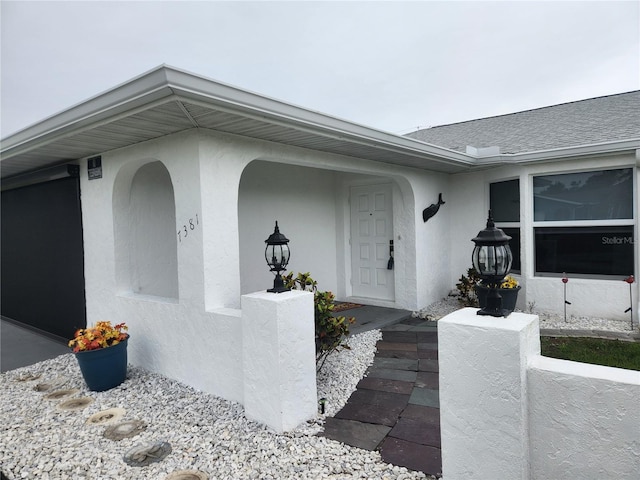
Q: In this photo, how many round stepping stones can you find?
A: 8